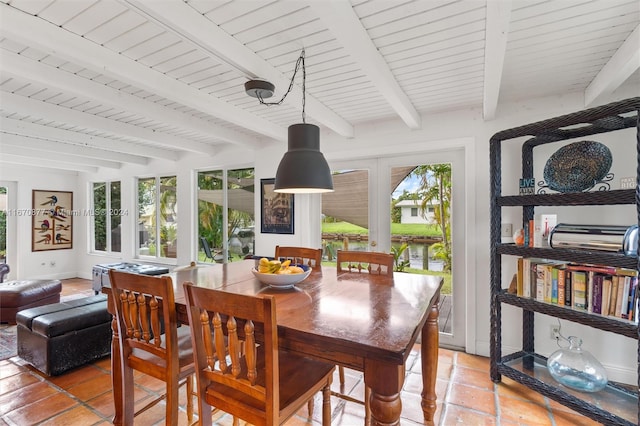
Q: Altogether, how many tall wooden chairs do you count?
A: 4